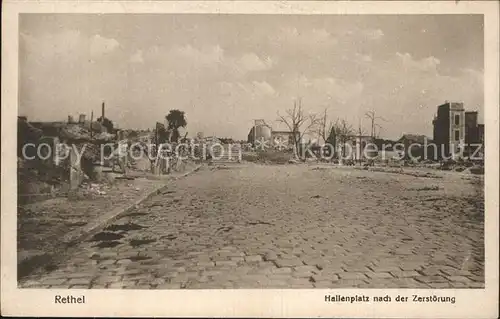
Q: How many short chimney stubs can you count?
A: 2